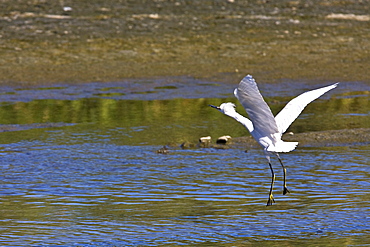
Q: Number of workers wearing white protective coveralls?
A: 0